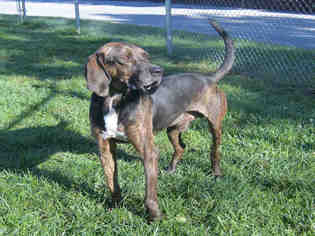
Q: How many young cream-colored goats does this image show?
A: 0